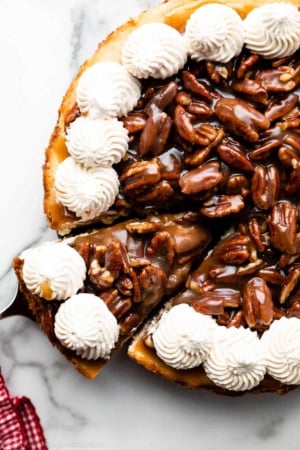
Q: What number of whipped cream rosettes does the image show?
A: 11